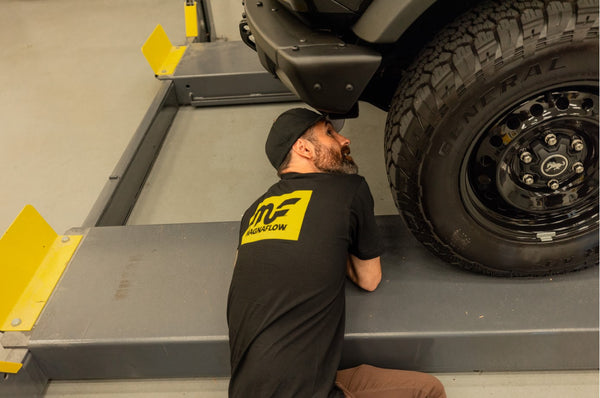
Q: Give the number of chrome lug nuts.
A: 6